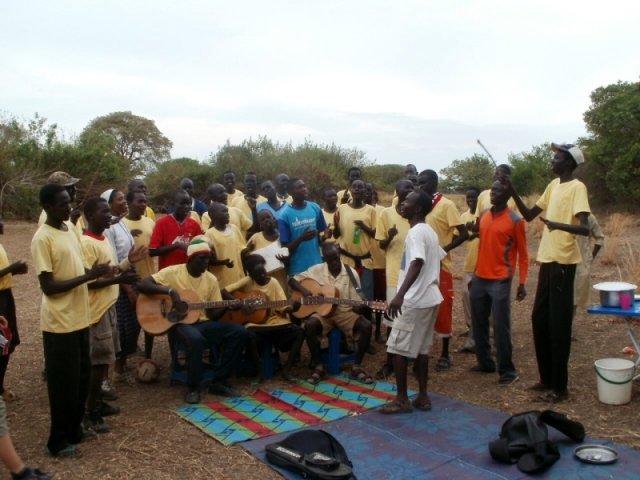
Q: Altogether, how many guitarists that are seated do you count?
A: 3